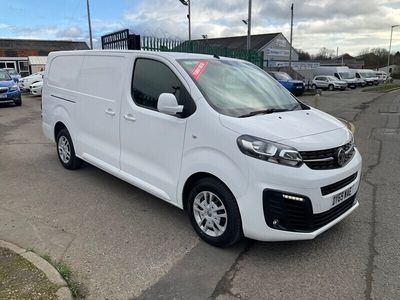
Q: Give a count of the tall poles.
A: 5